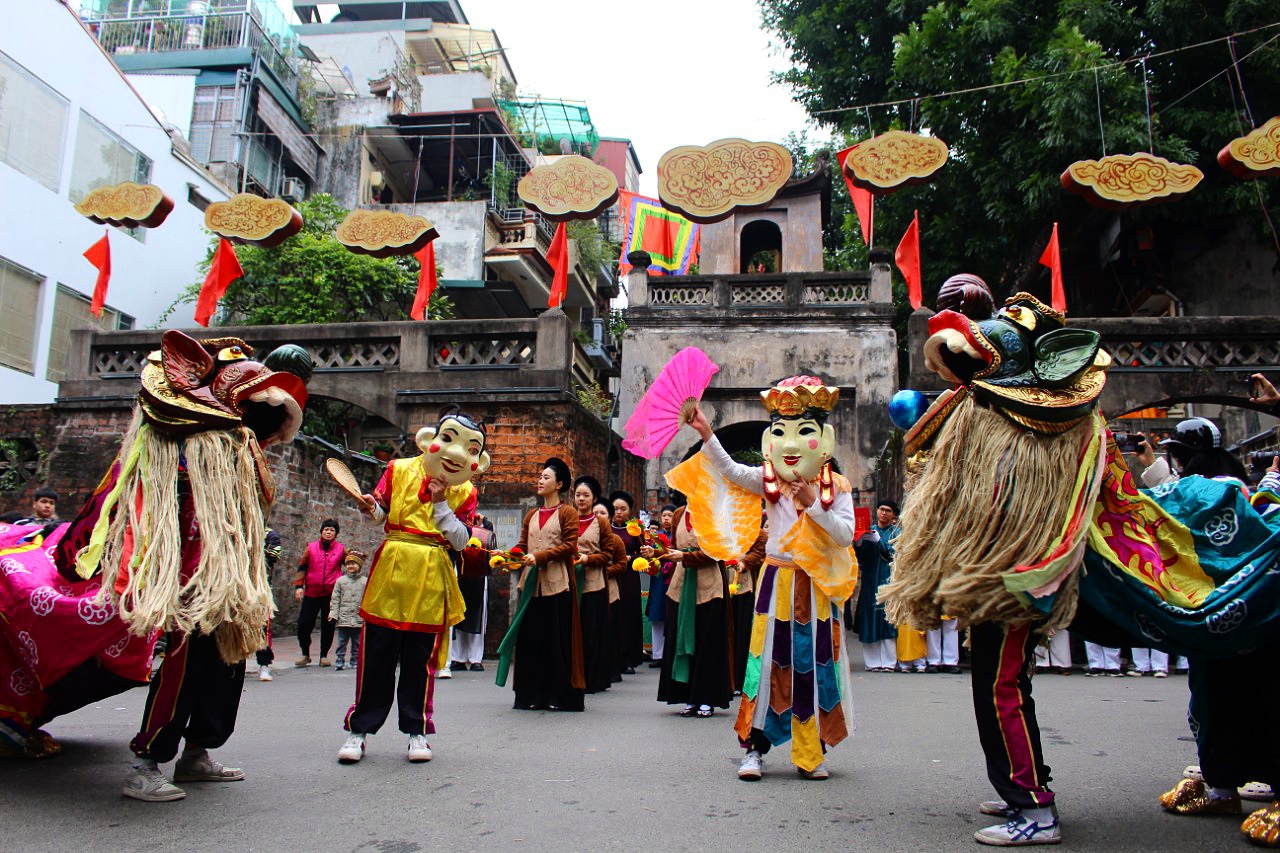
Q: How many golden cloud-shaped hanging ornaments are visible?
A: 8